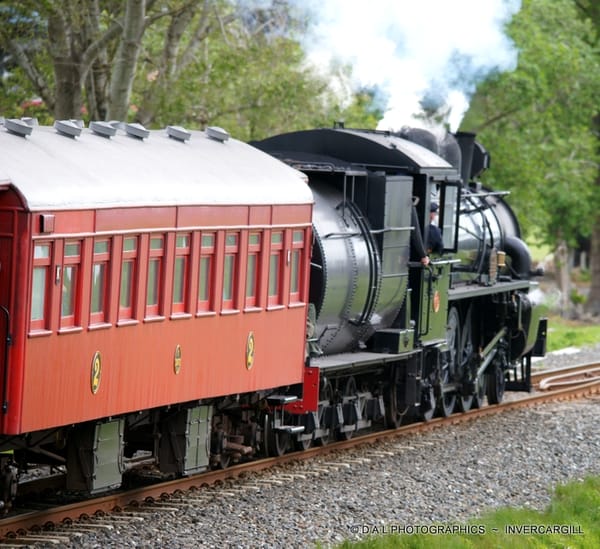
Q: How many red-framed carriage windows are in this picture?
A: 11